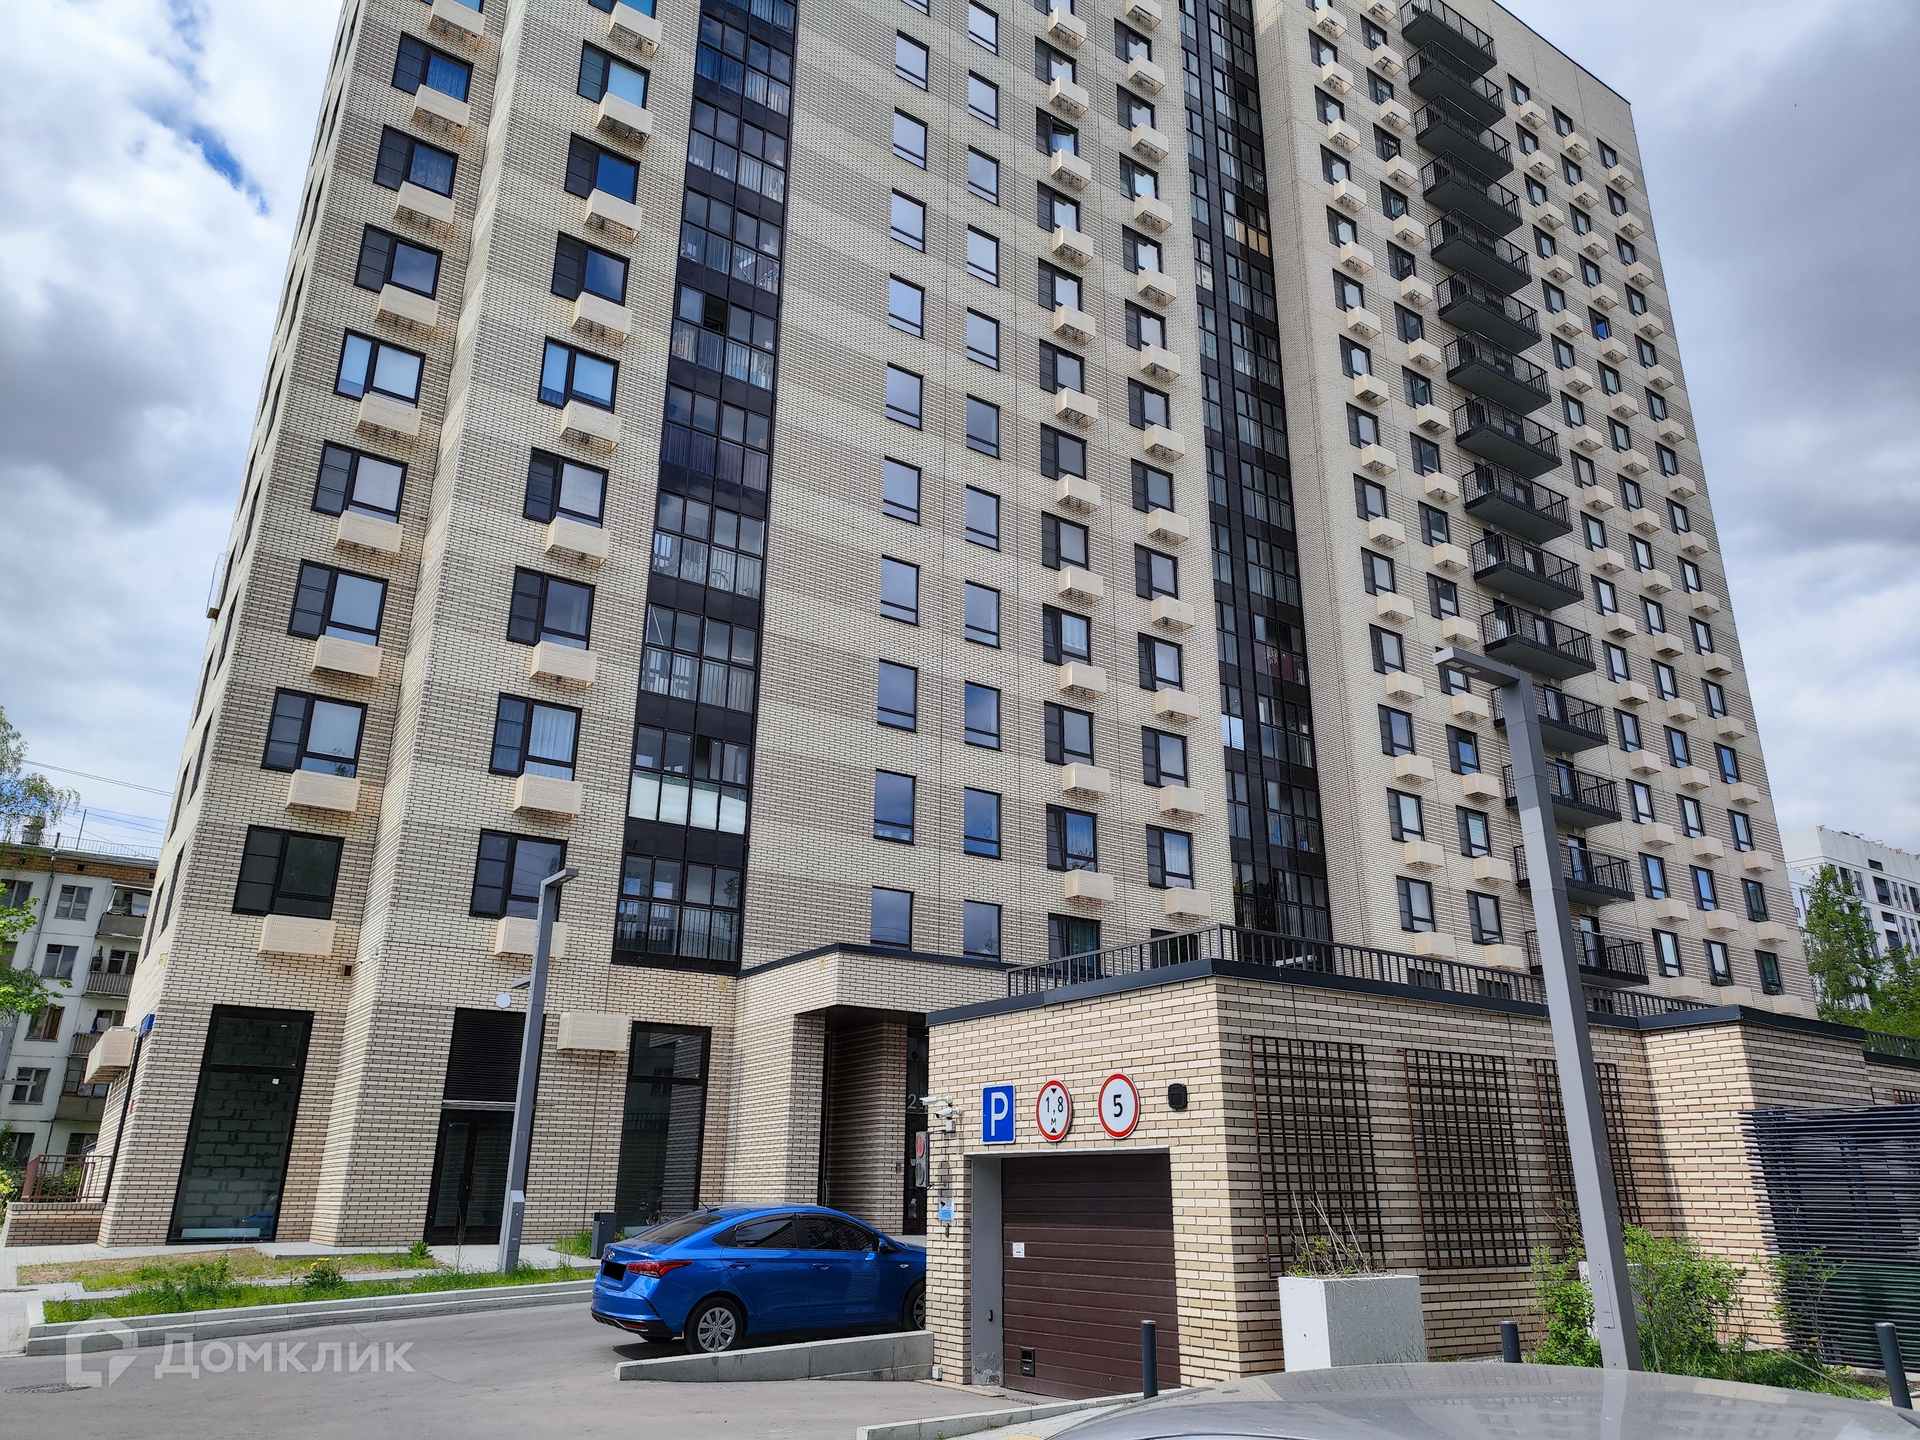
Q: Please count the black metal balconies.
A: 15